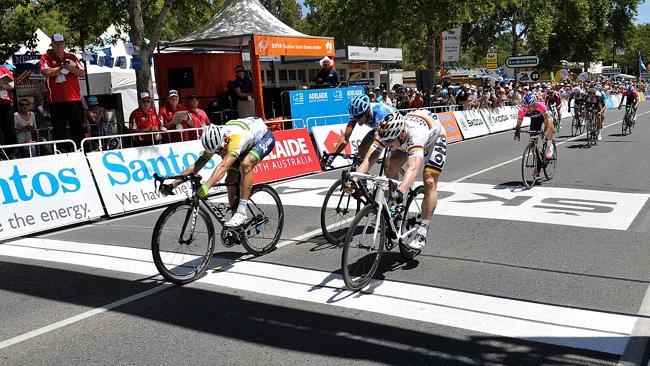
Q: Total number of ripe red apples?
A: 0